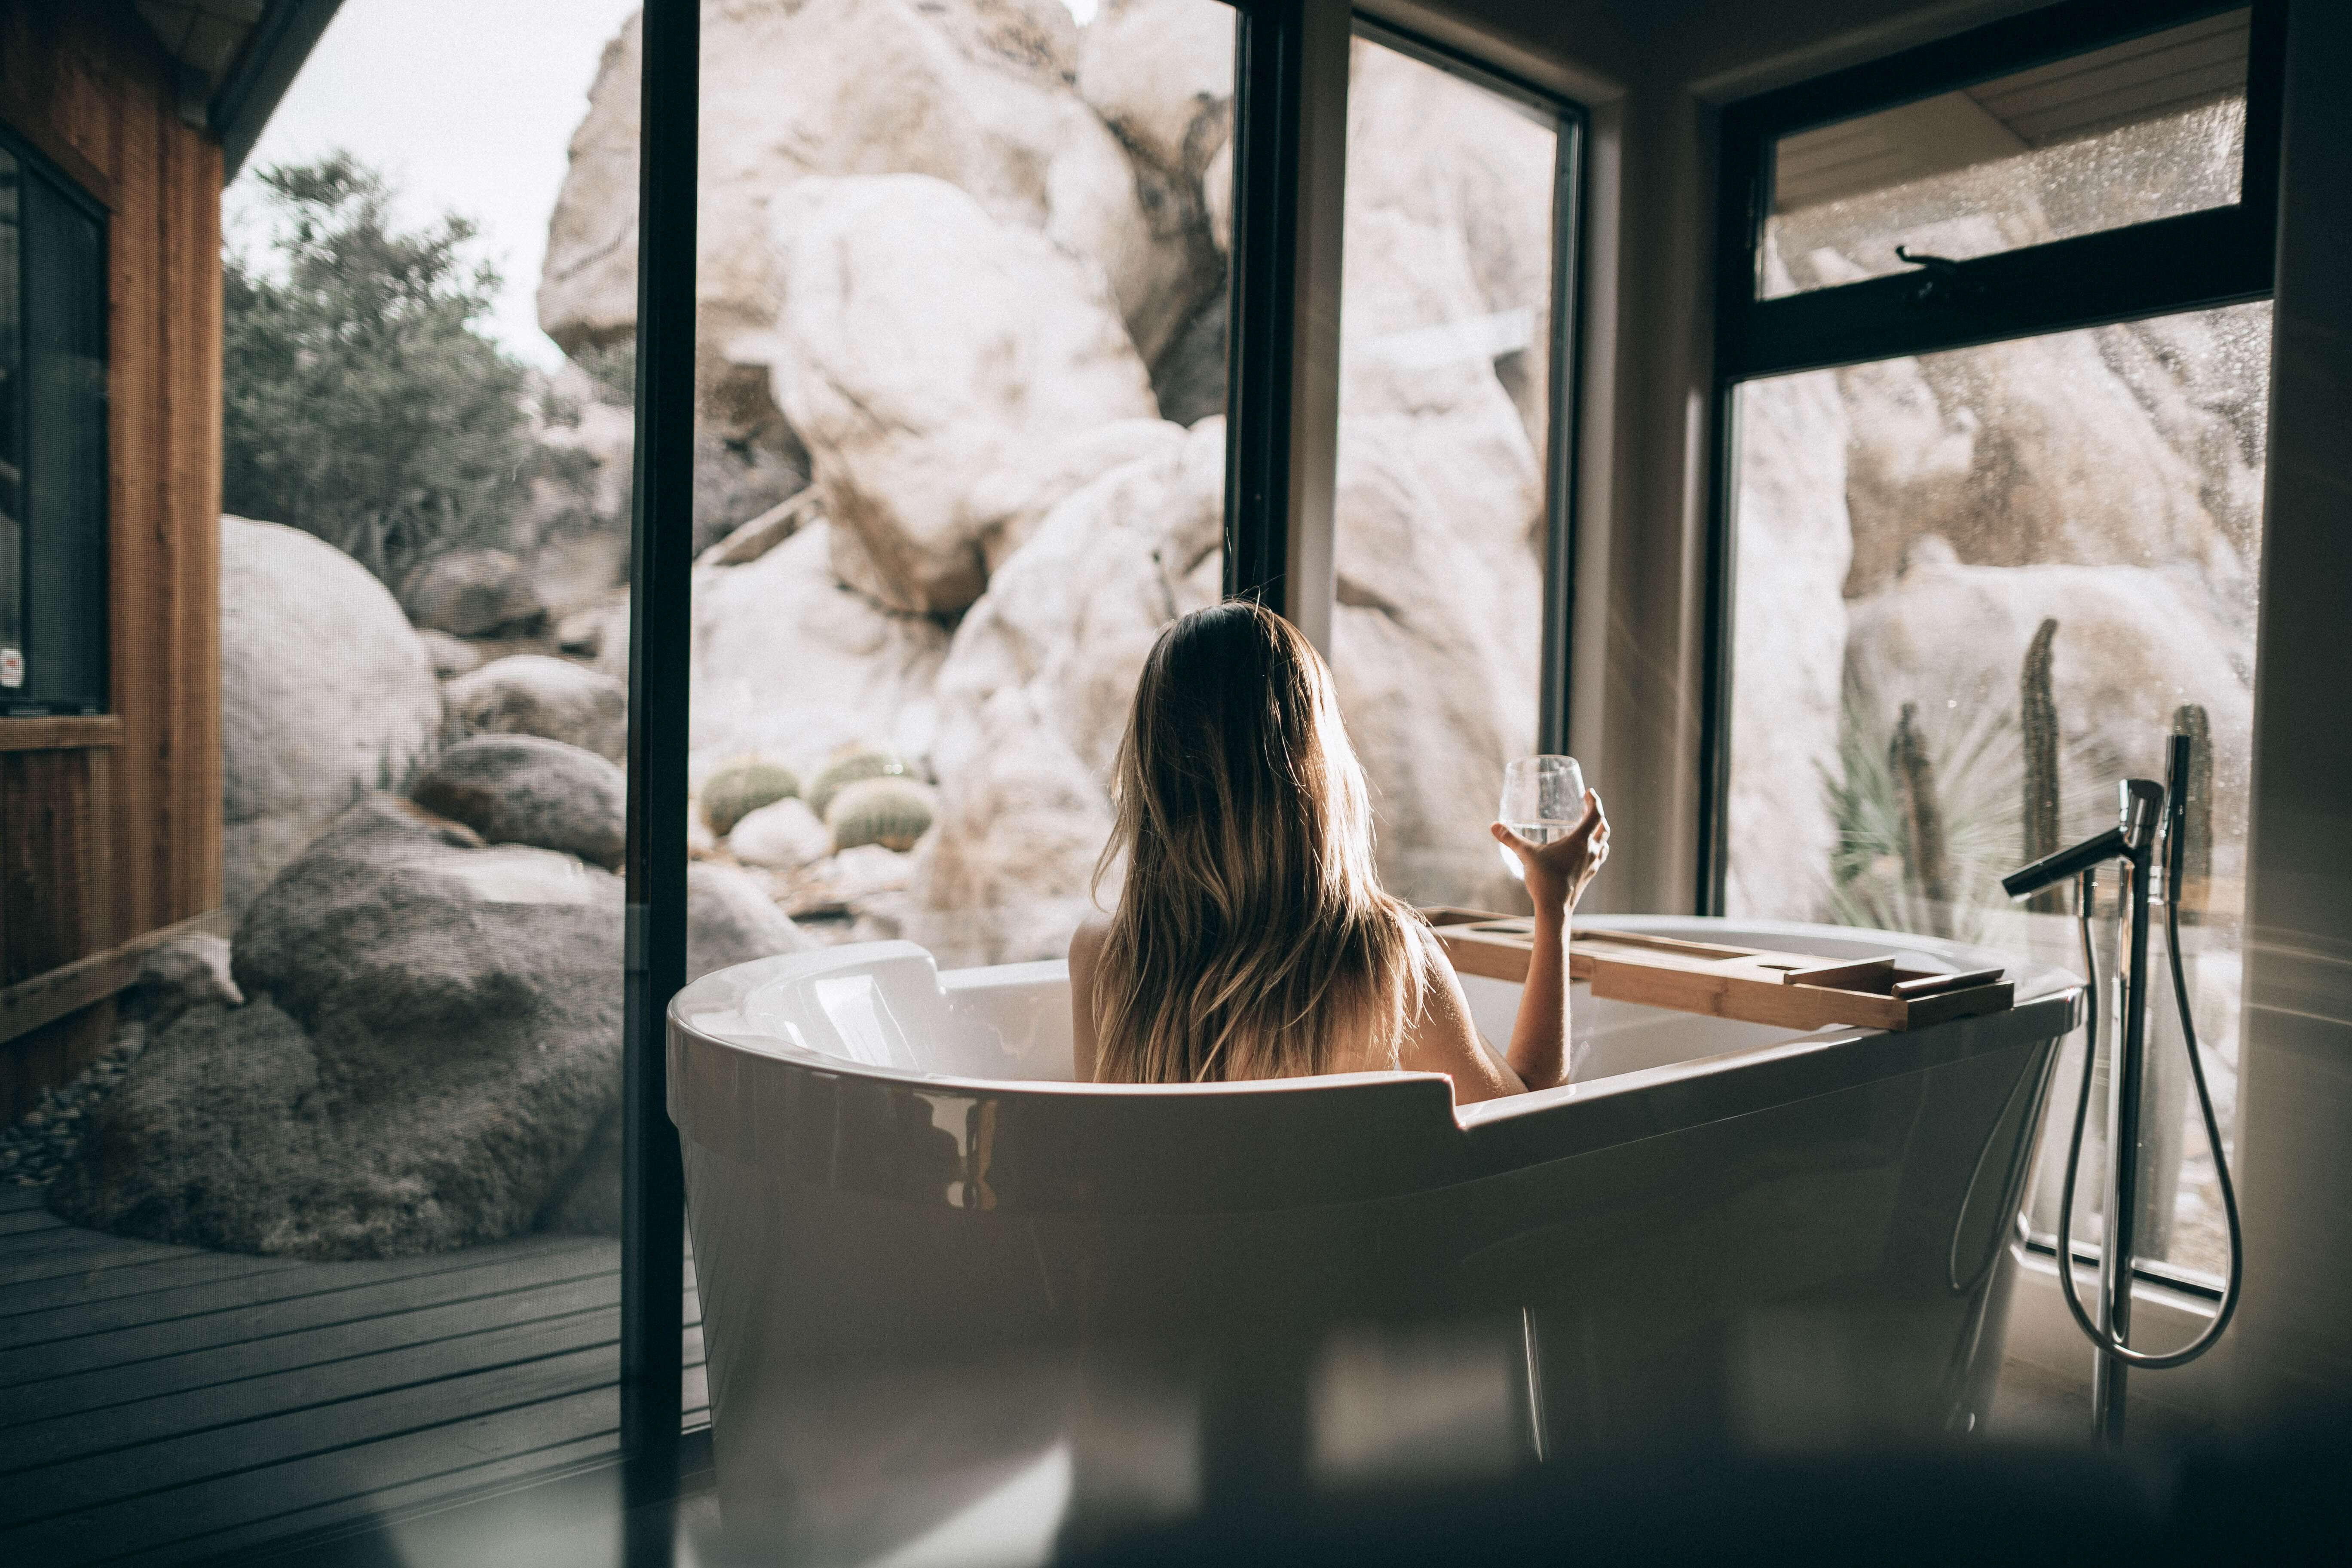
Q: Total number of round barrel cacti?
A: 3